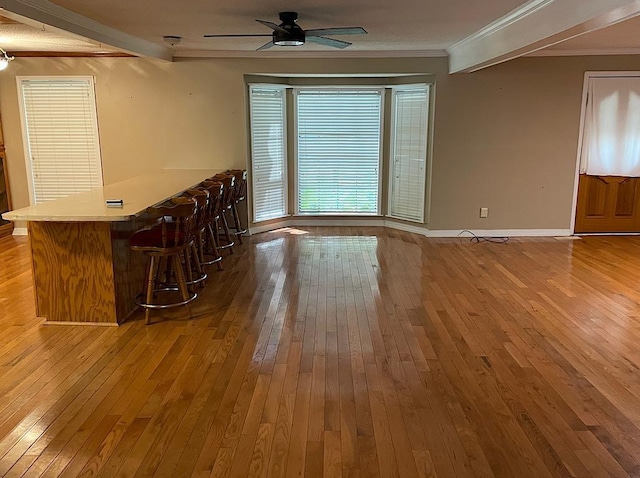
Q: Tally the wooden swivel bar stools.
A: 5